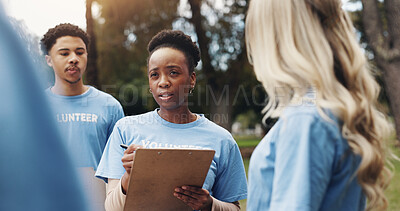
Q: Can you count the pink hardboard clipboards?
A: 0